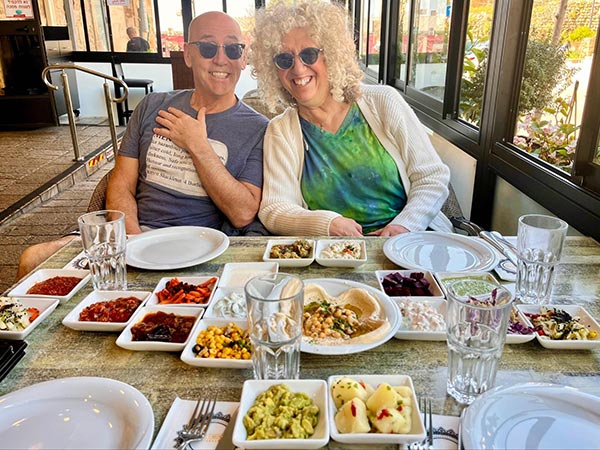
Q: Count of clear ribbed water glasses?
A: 4